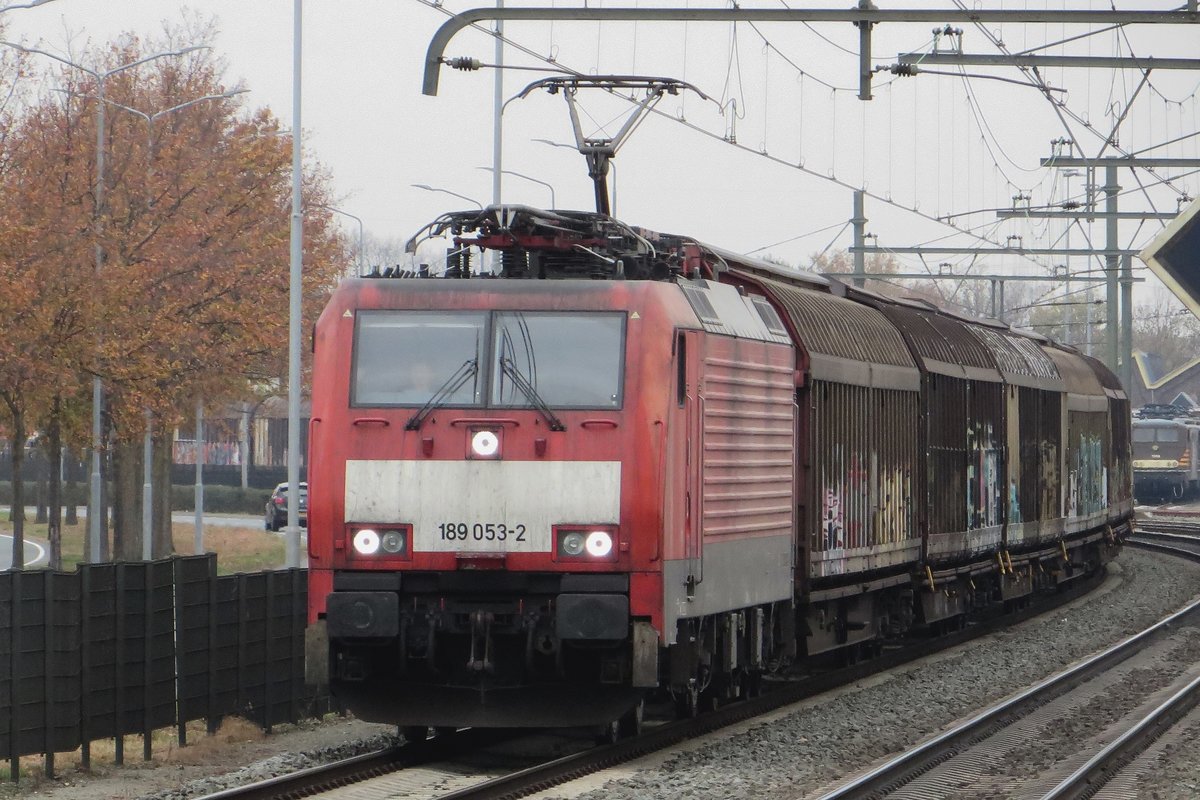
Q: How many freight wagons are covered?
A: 5